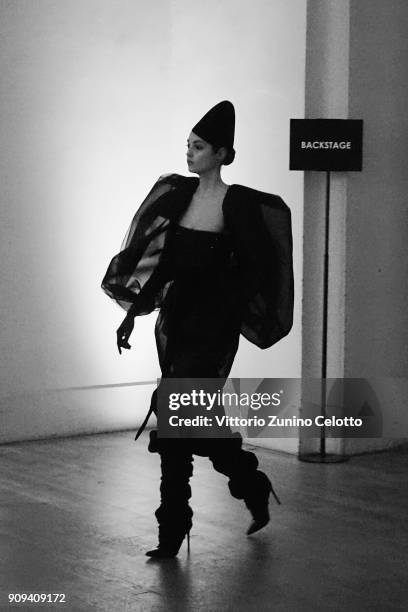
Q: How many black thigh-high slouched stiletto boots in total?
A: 2